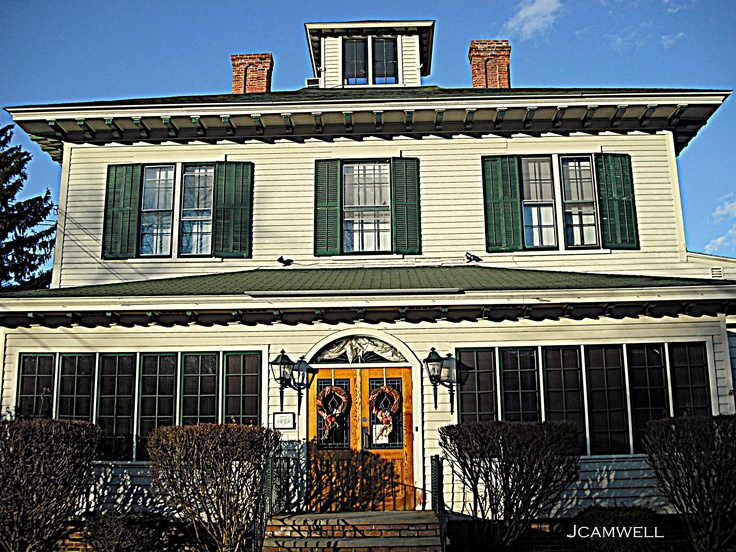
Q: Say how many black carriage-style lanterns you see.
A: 2